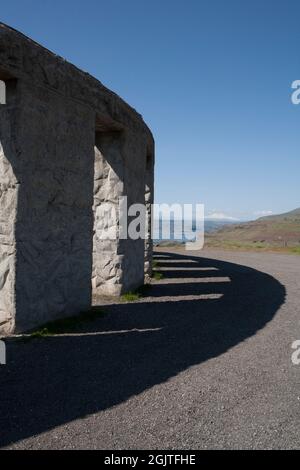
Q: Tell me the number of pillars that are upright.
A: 3